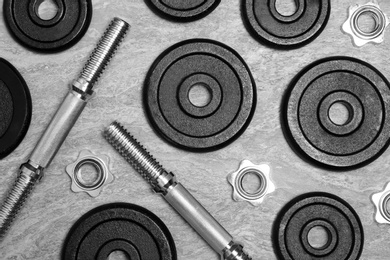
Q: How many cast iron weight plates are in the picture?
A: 8